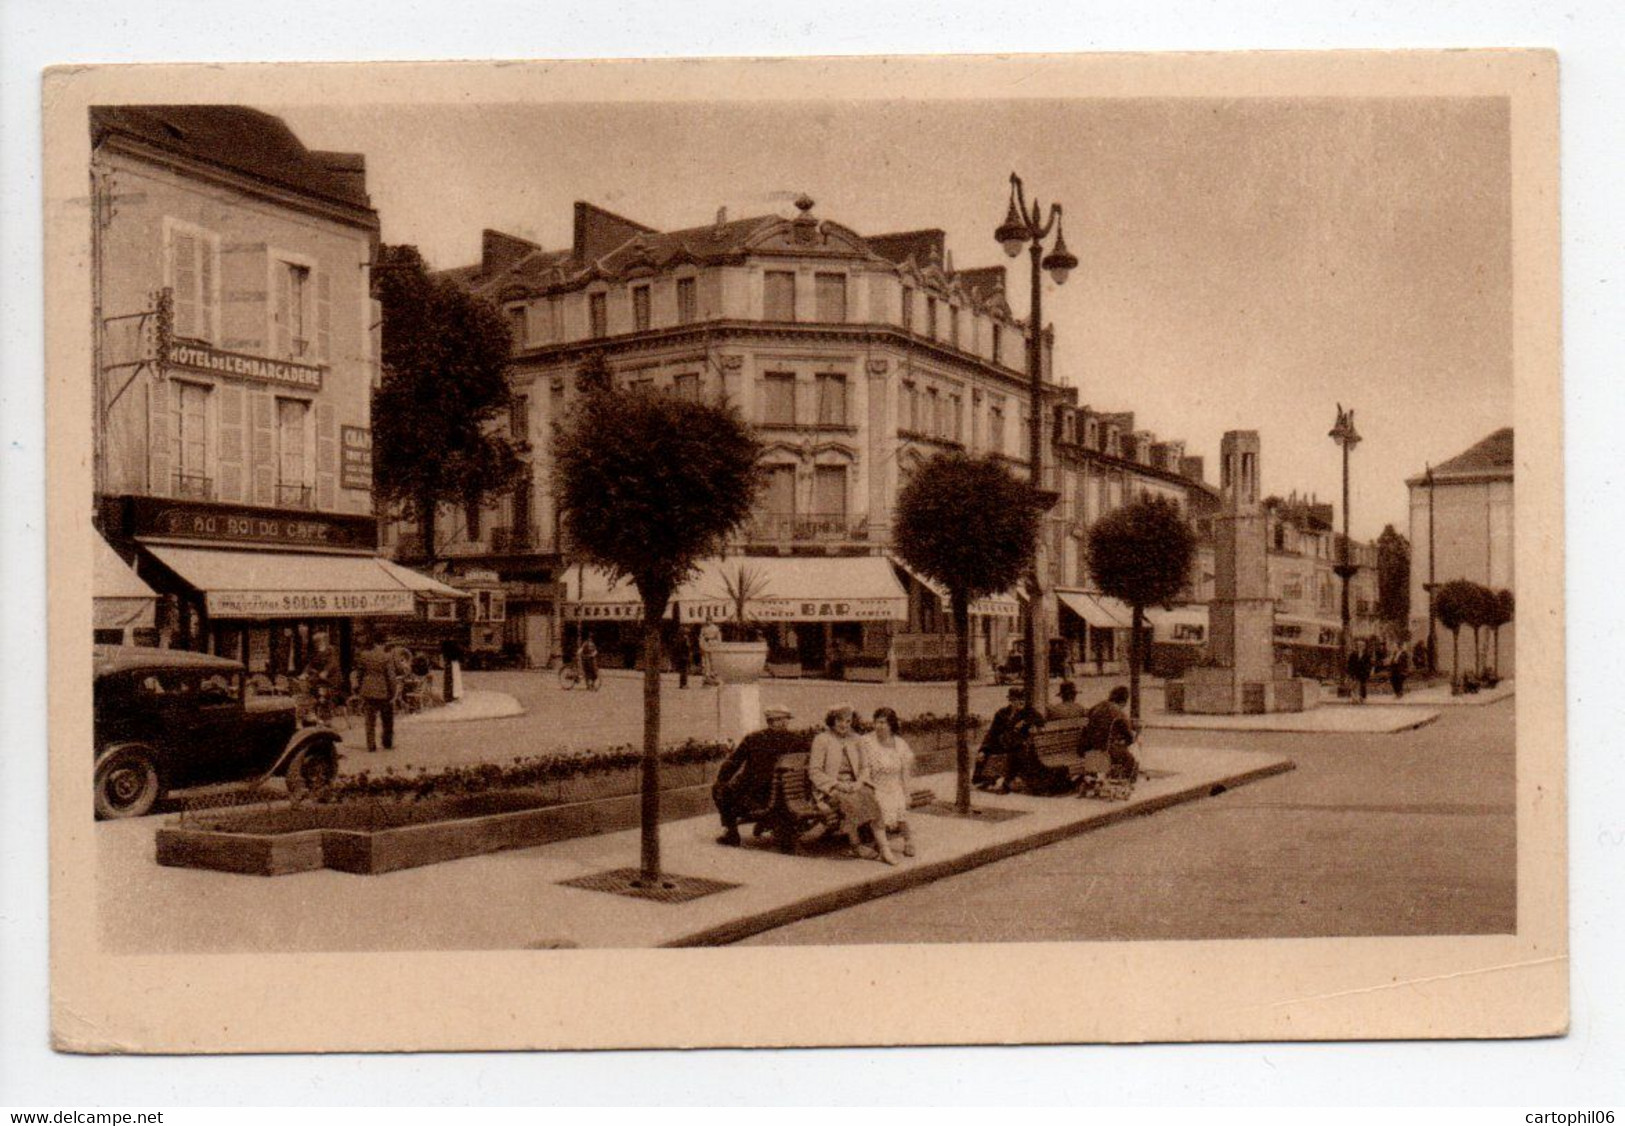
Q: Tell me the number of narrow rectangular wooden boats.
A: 0